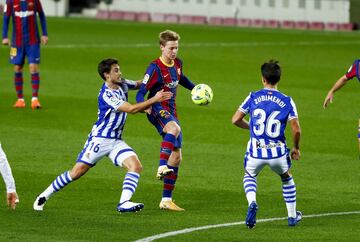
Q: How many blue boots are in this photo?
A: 2